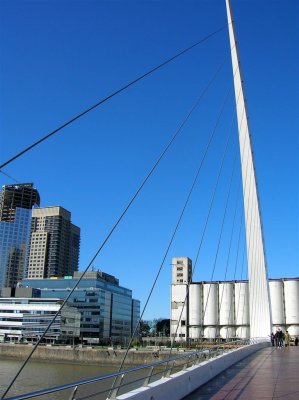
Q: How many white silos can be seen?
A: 6